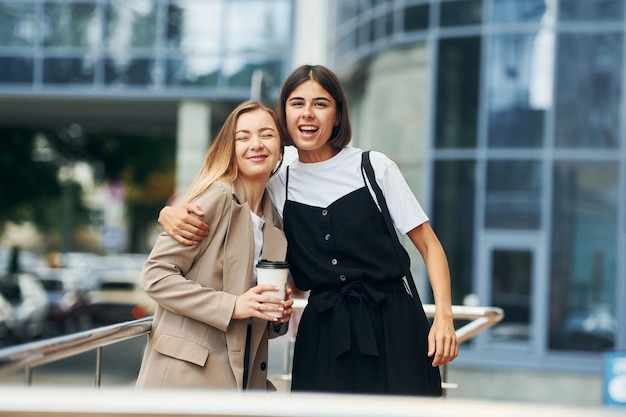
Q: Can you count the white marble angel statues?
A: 0